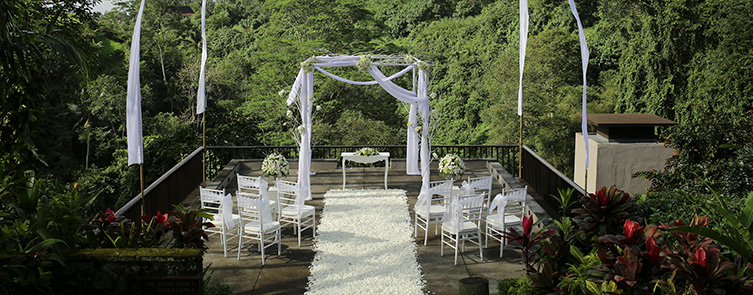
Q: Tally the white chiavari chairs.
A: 8